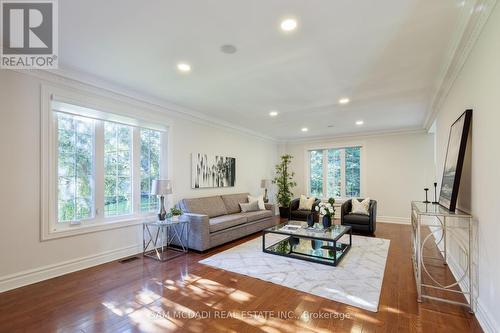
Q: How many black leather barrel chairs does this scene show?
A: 2